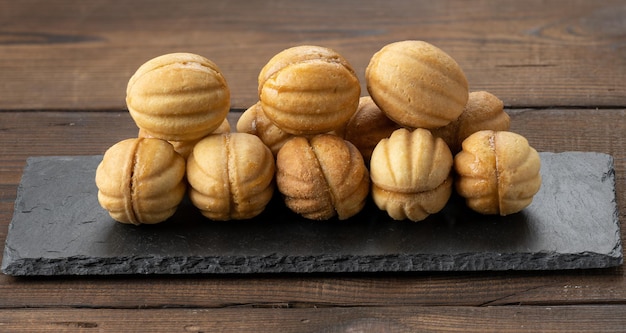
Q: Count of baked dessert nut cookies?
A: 12